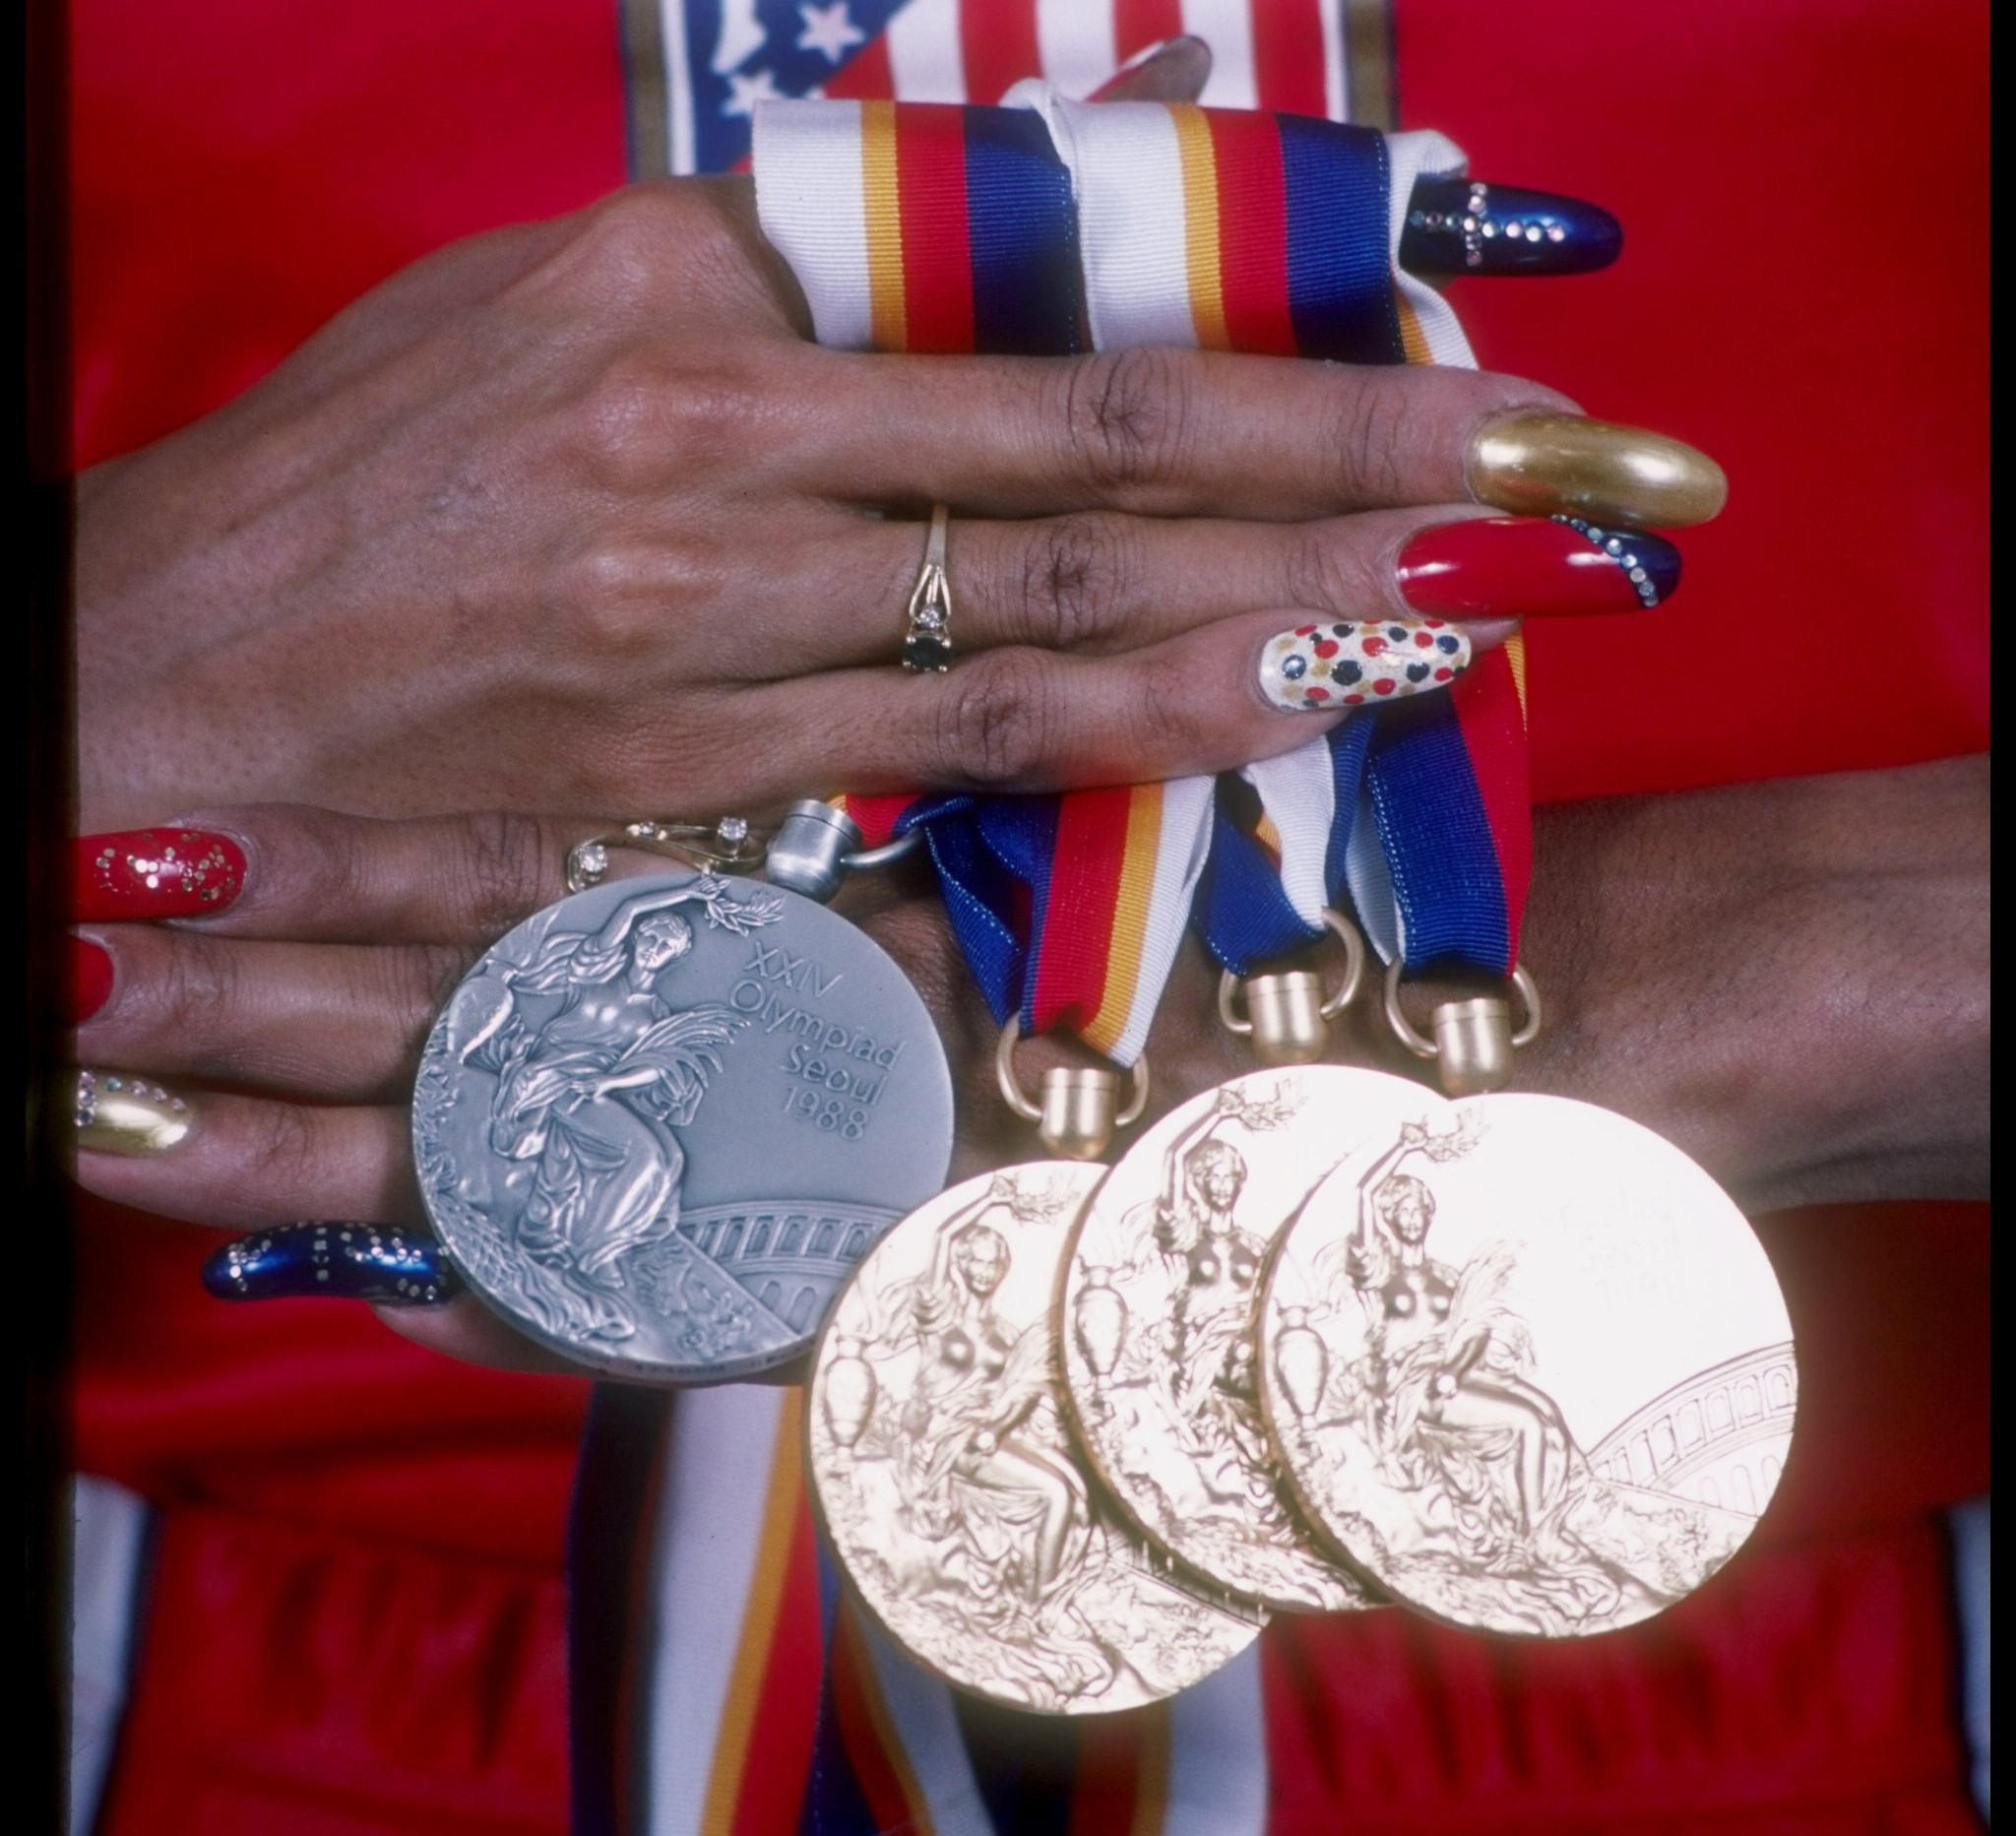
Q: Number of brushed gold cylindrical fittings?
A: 3